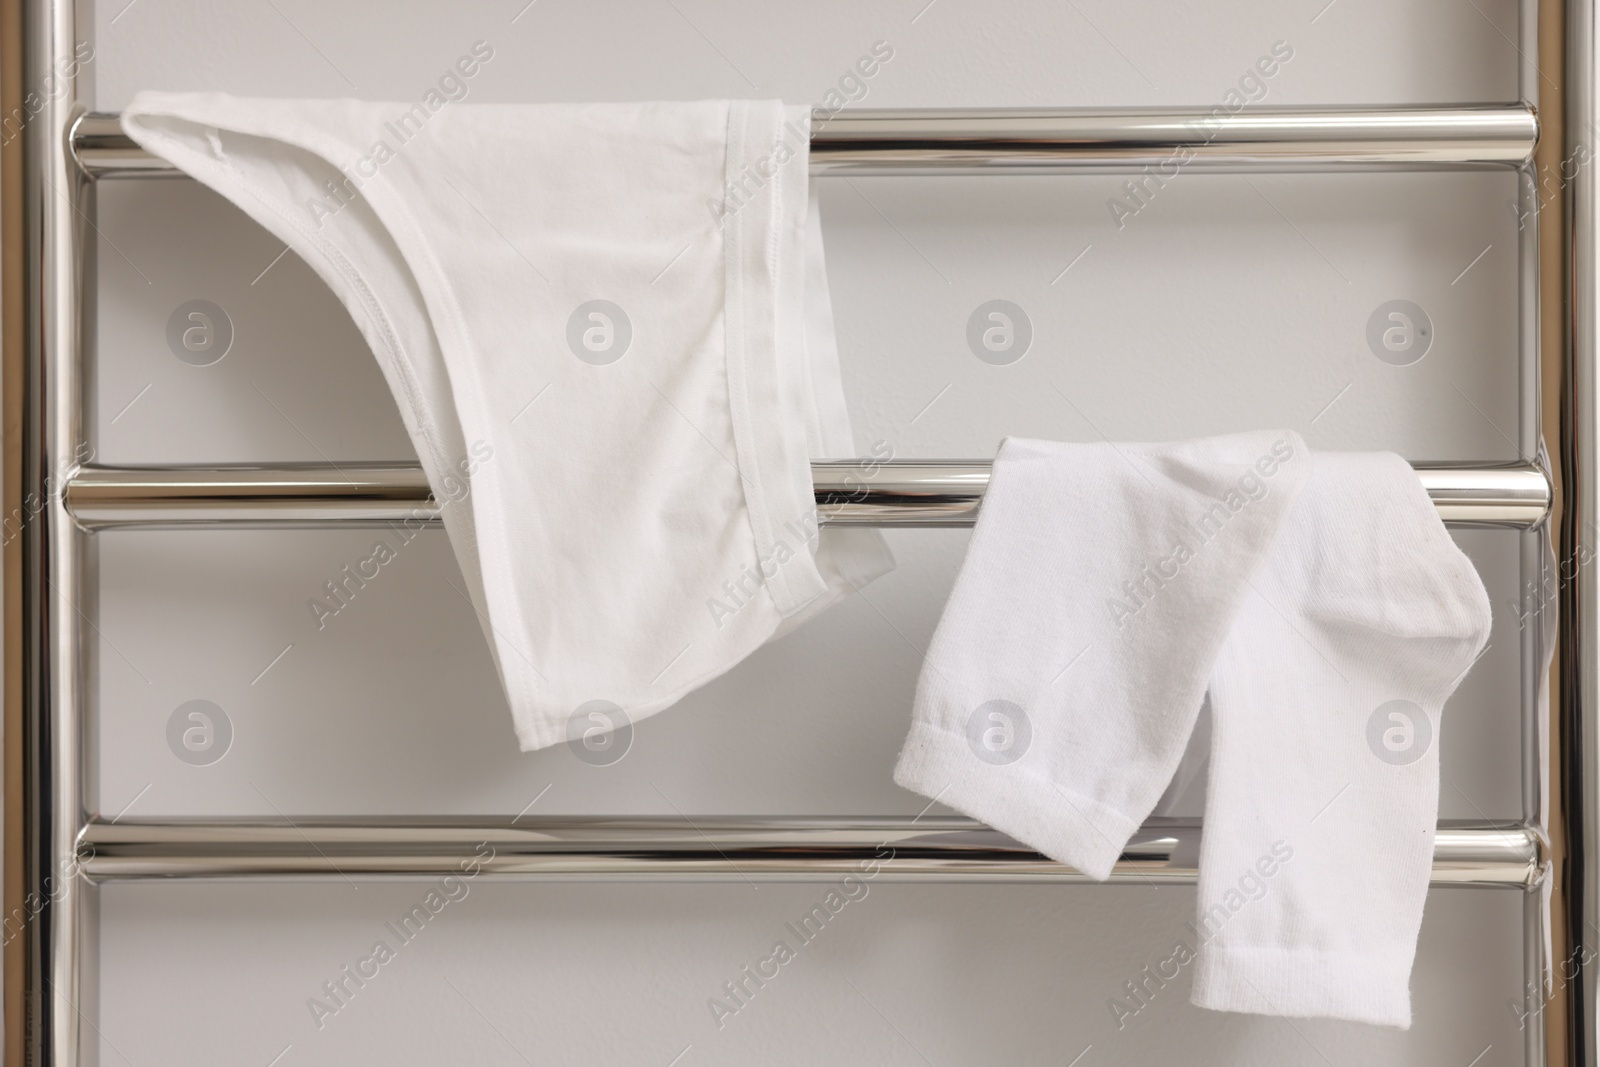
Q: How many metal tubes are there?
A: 5